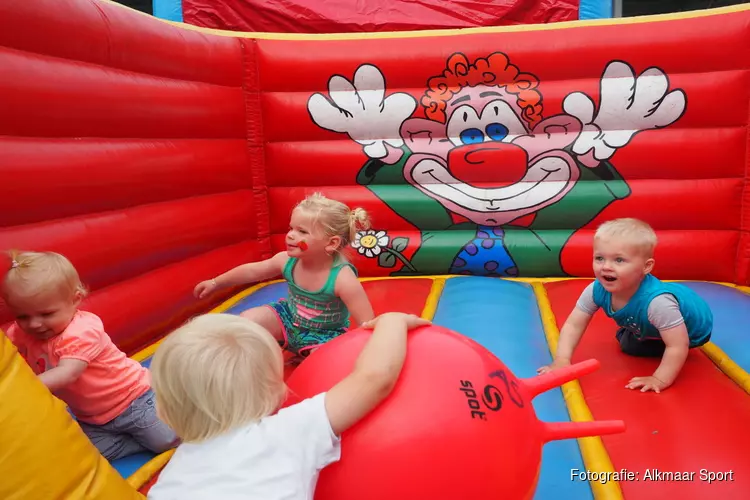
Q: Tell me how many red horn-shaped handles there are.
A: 2